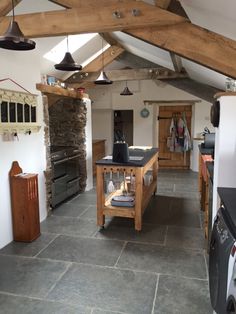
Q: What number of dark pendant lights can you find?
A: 4